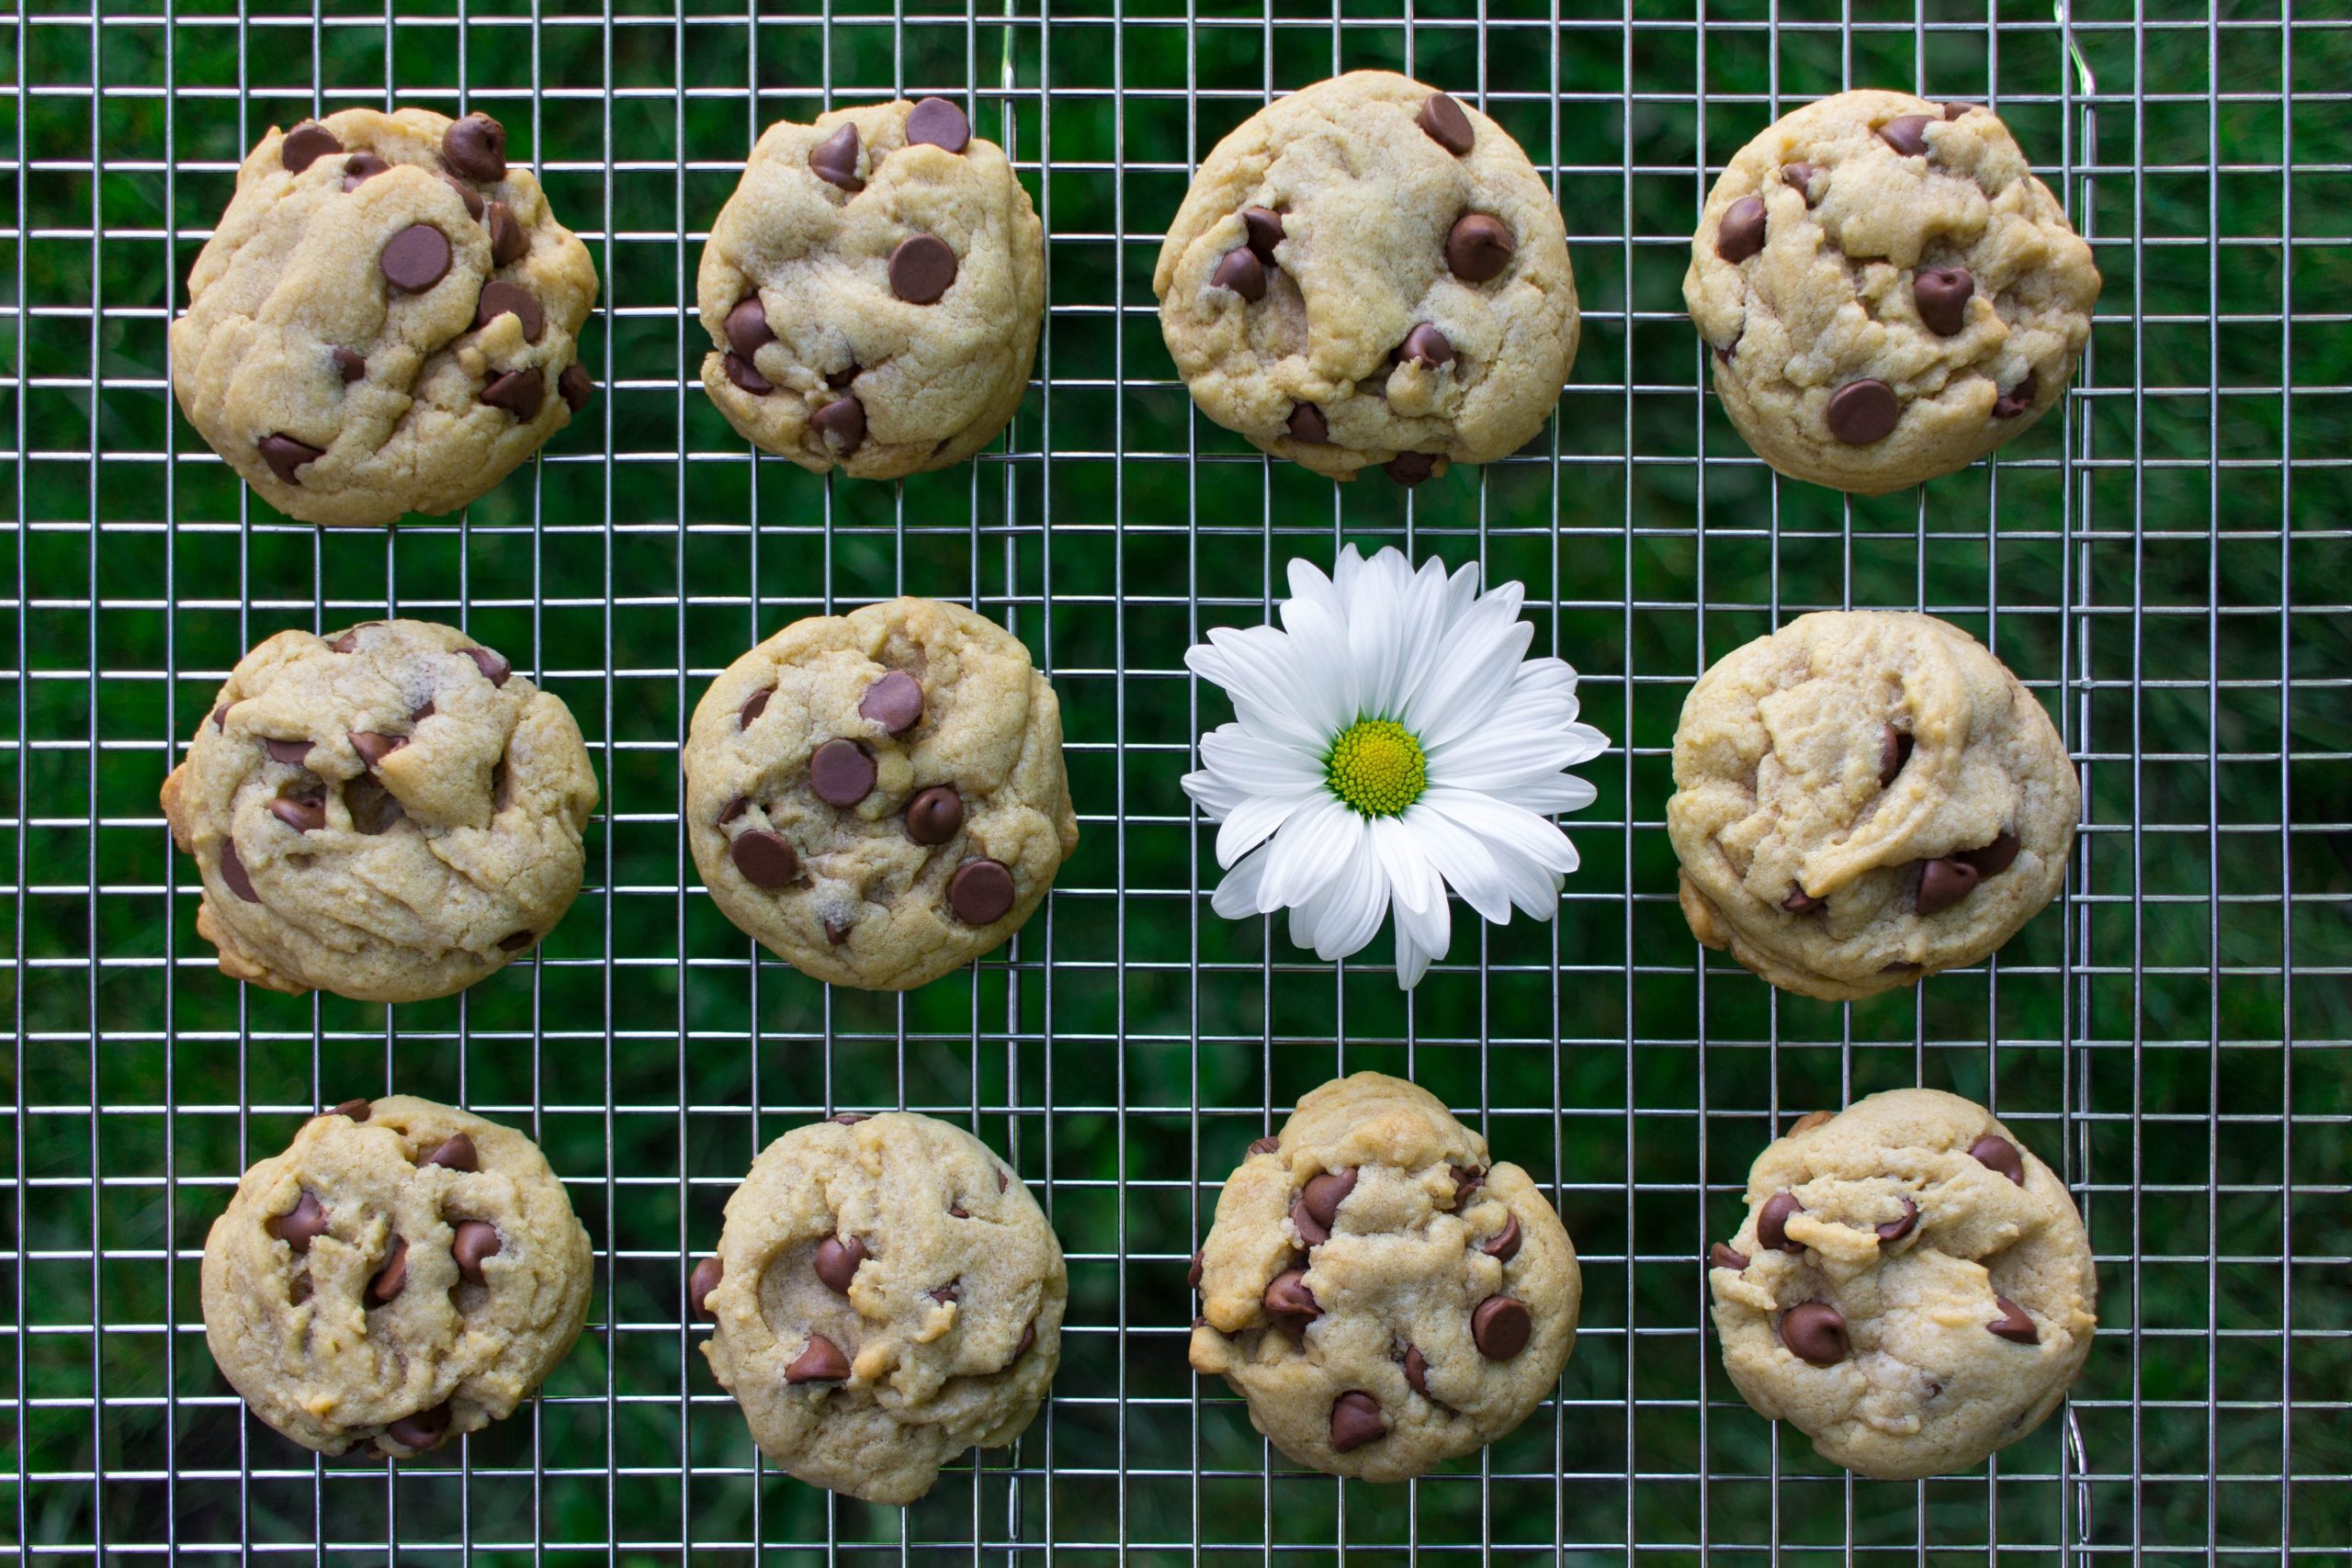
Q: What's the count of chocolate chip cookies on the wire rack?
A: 11